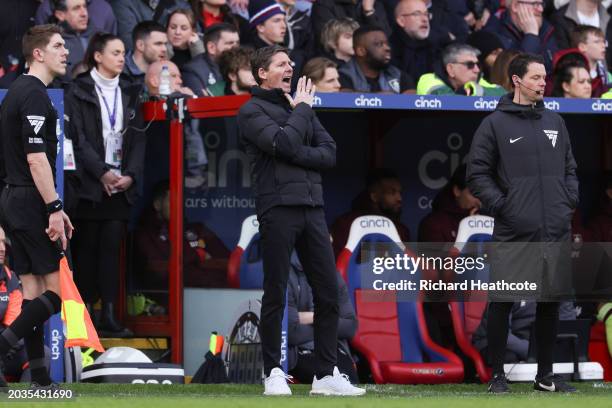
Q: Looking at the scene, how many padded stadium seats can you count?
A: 3